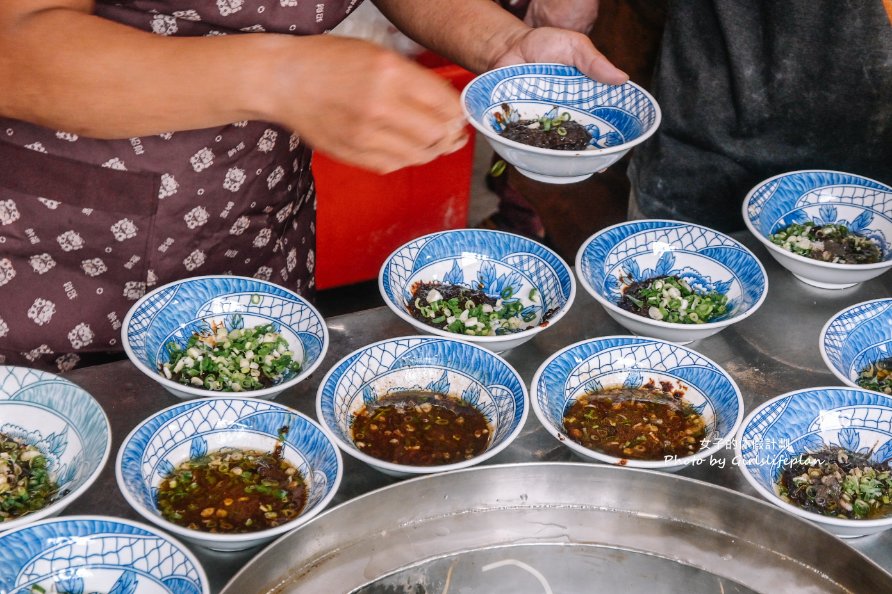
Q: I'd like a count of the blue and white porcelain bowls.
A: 12